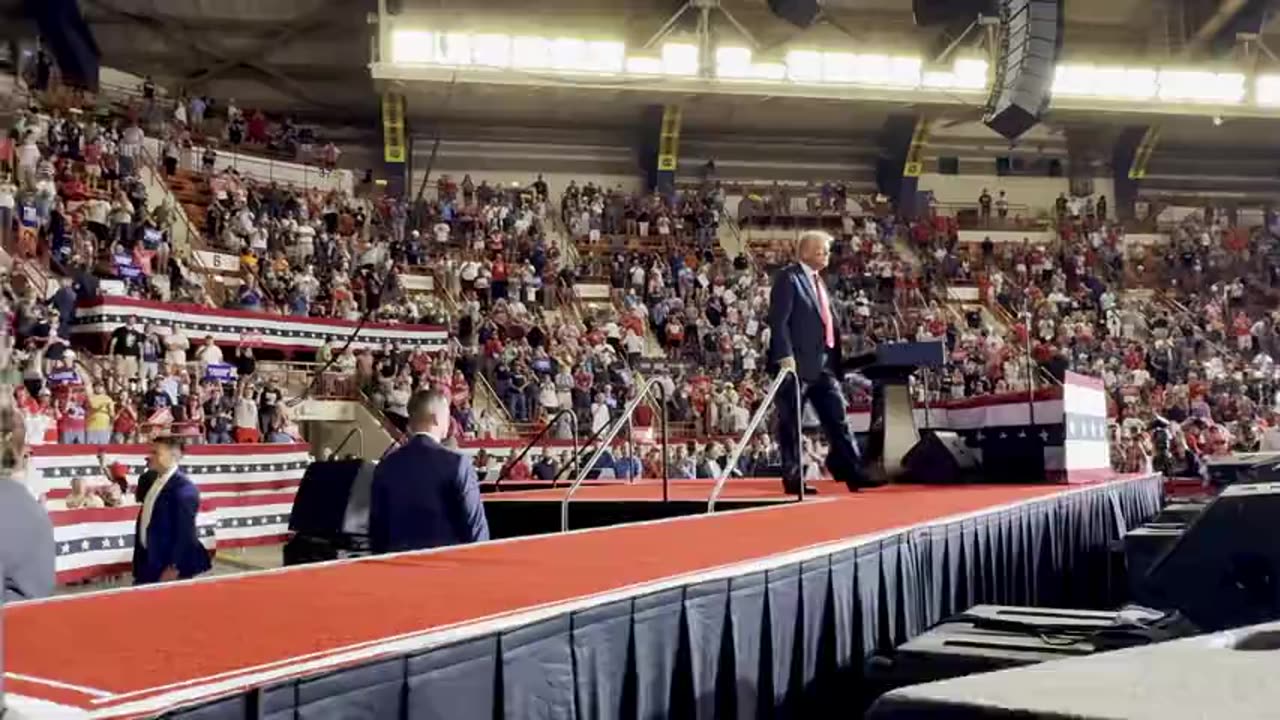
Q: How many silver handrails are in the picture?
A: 2